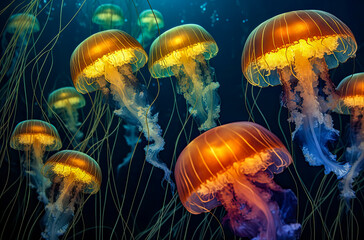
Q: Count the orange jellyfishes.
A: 7